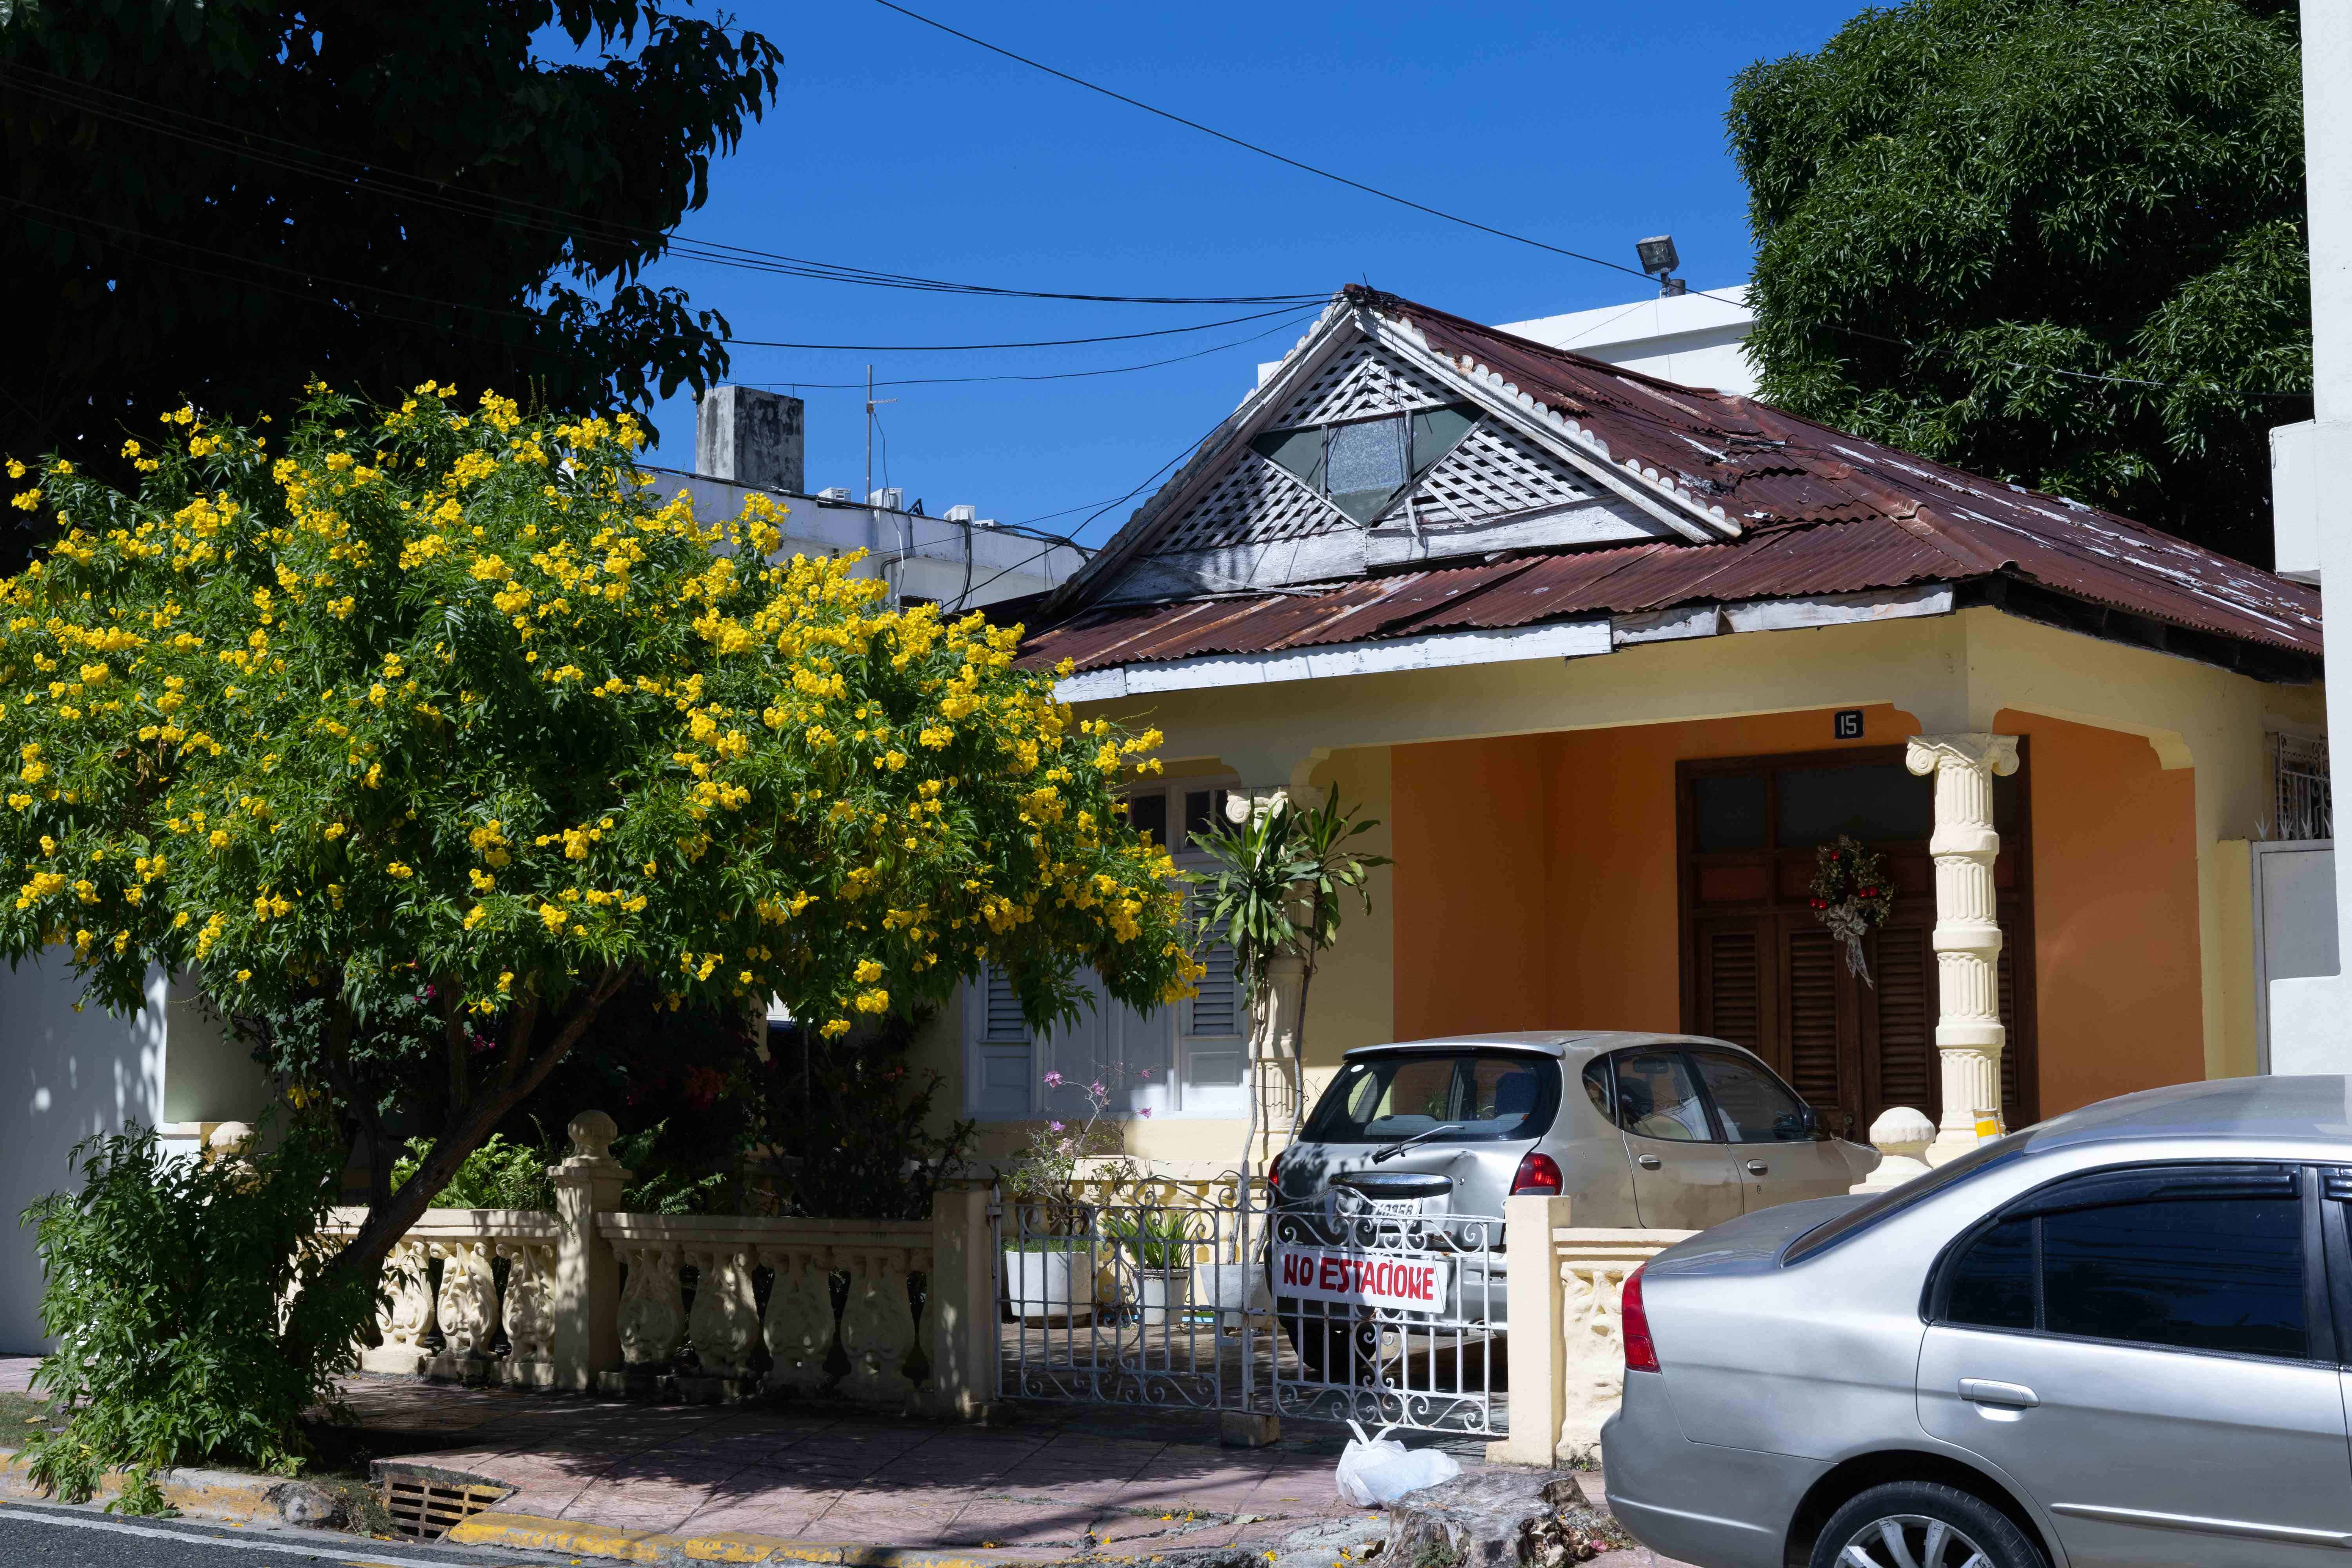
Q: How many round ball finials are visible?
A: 3